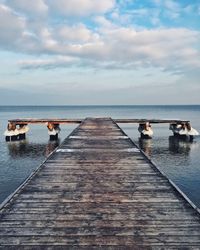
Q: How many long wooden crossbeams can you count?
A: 2